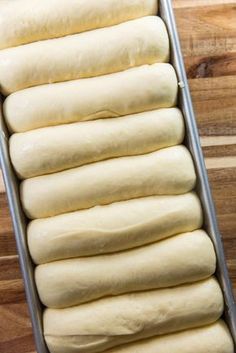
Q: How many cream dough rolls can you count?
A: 9